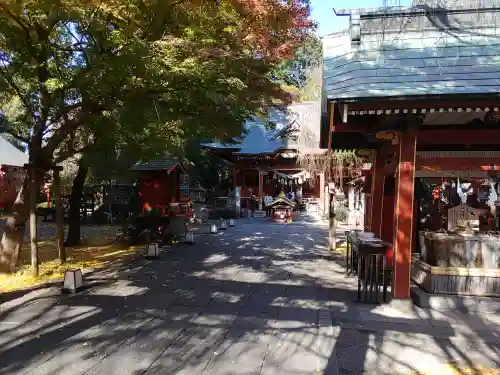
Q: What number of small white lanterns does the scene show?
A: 6